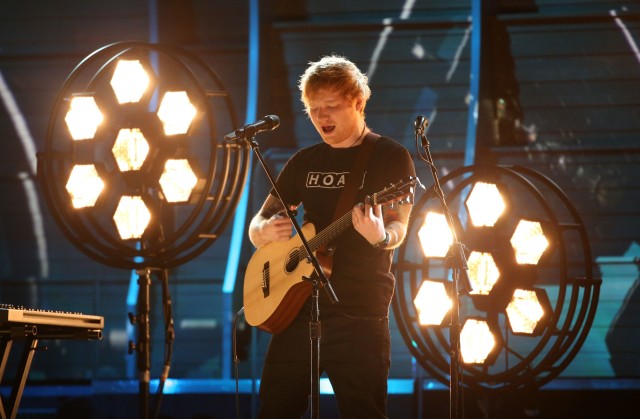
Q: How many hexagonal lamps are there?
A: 14